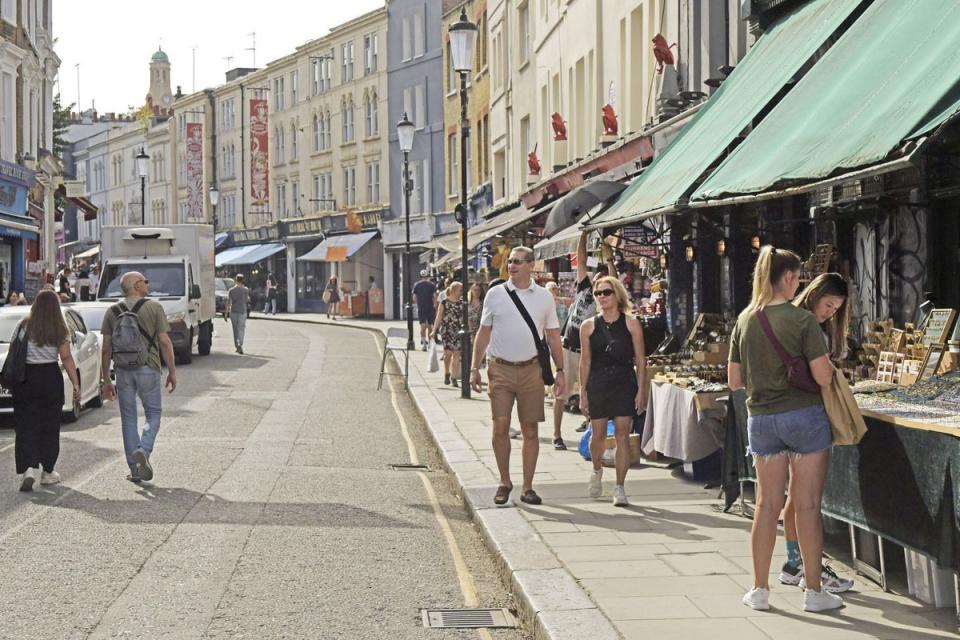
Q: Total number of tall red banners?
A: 2